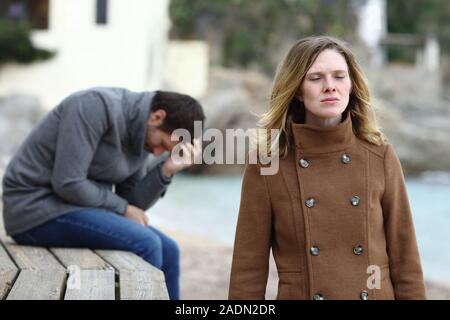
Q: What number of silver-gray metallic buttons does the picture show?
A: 8